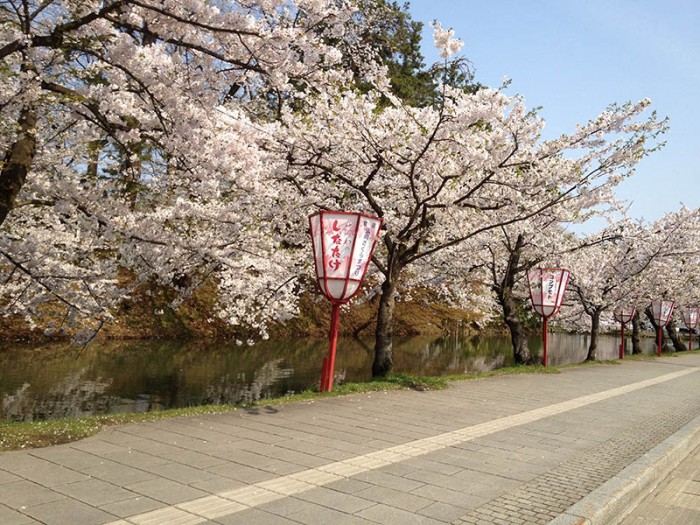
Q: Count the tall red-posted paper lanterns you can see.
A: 5